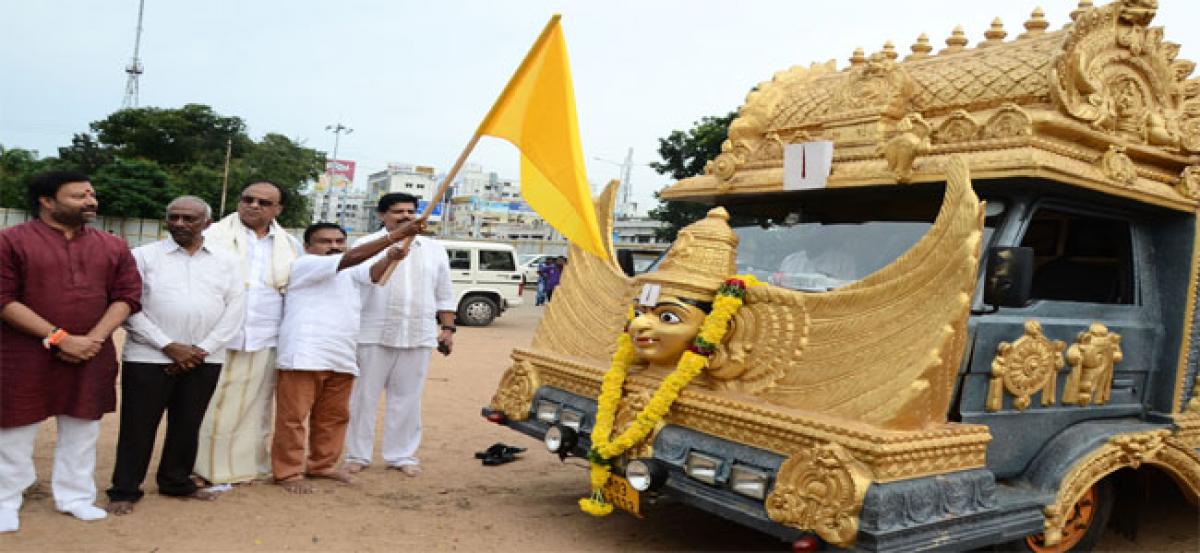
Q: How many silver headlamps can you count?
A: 6